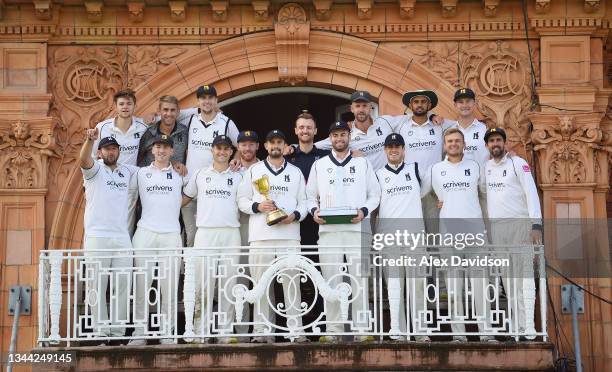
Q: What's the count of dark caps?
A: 11